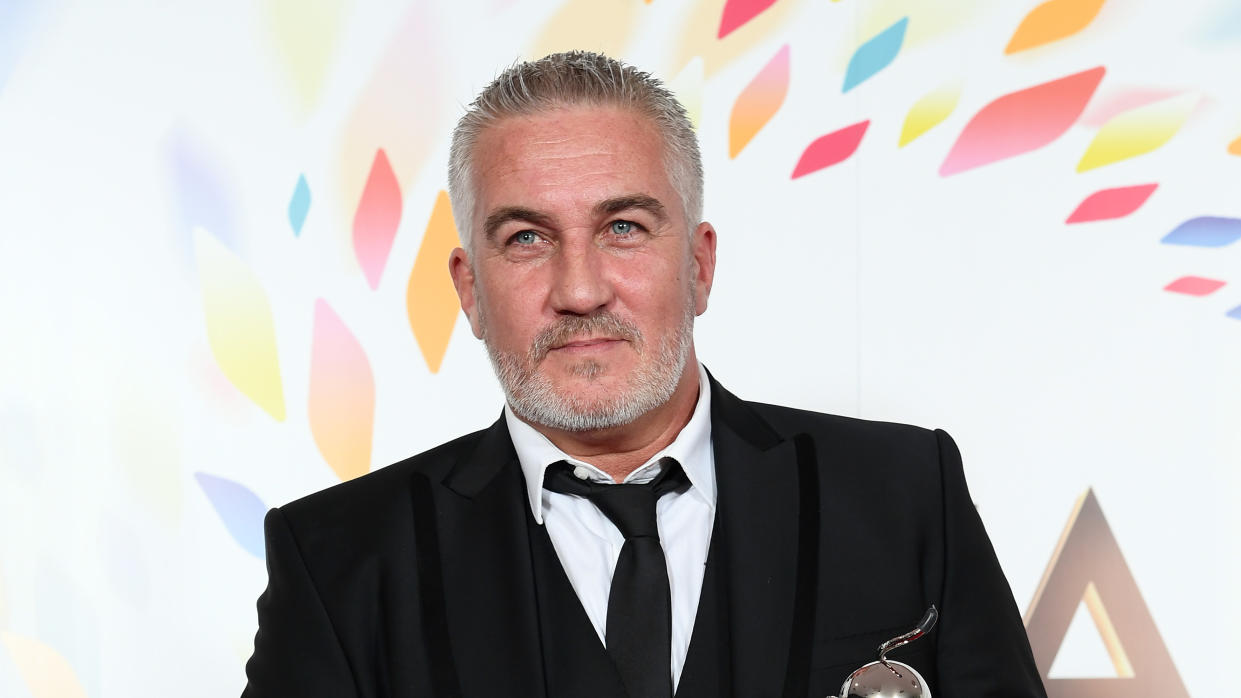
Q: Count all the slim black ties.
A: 1